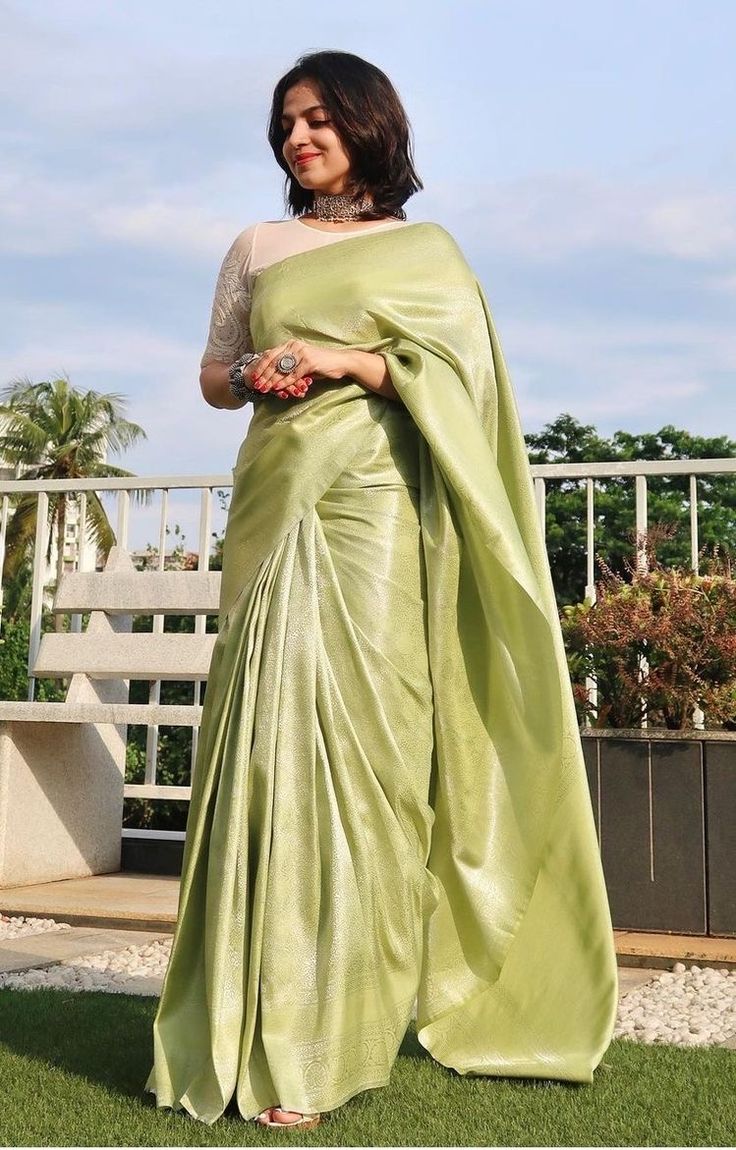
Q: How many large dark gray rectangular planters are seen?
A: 1